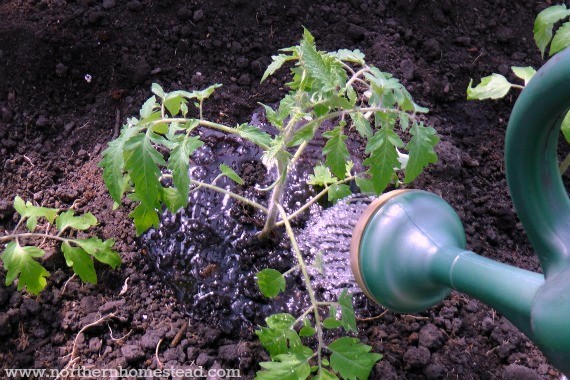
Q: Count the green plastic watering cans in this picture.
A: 1